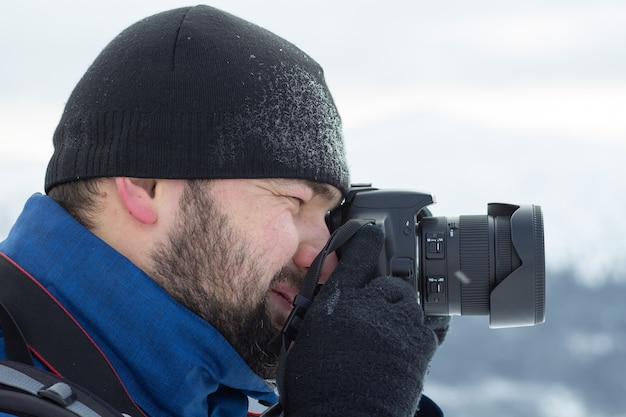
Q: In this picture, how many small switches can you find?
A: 2